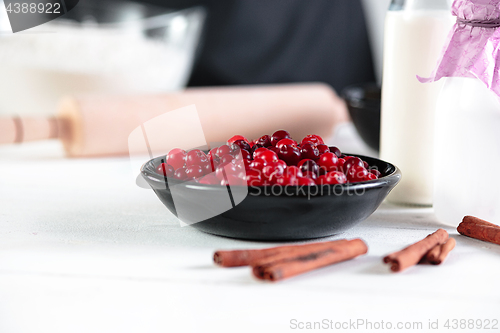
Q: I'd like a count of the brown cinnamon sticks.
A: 5